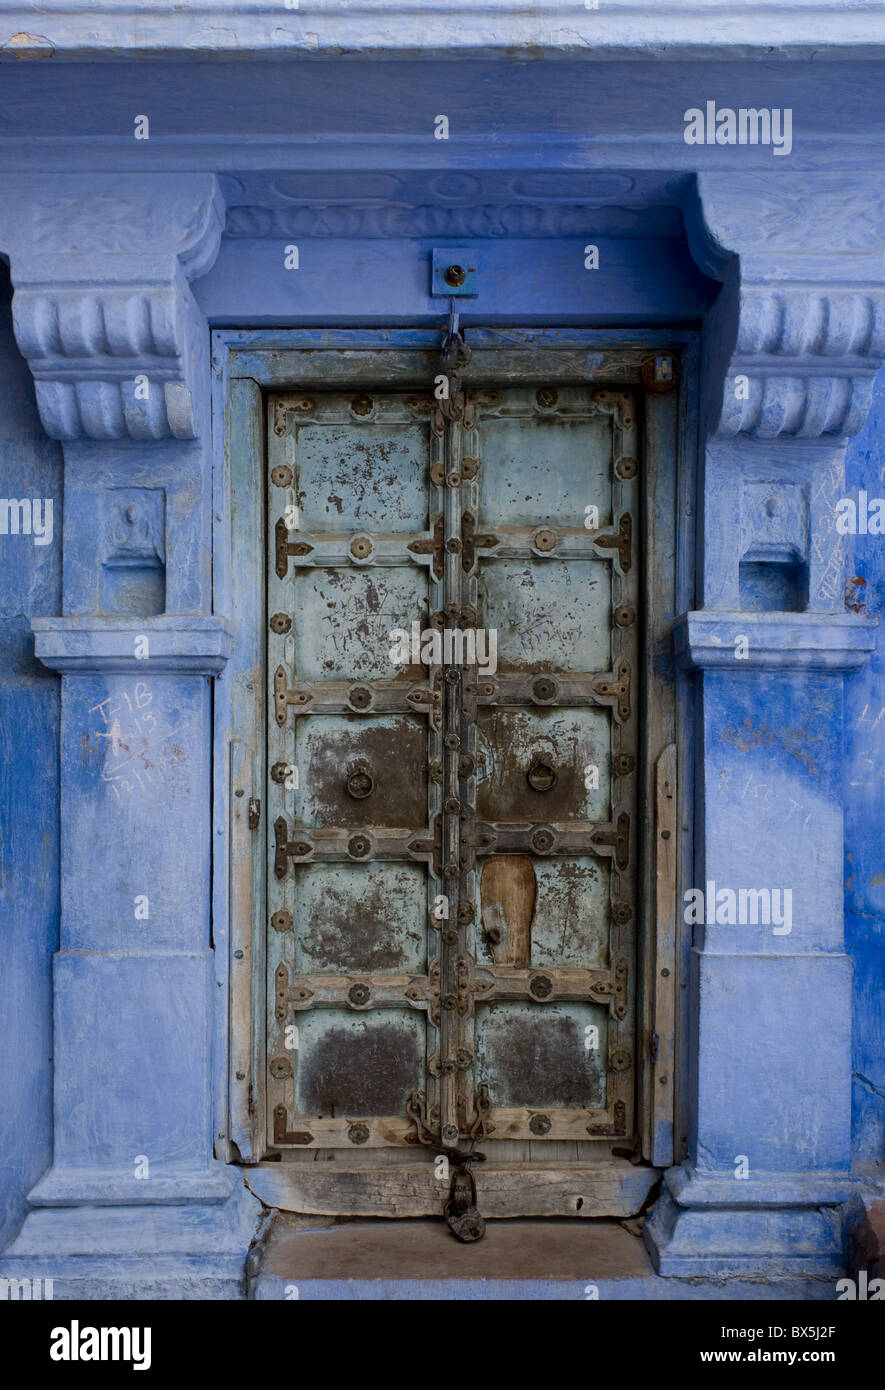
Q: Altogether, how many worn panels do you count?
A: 10